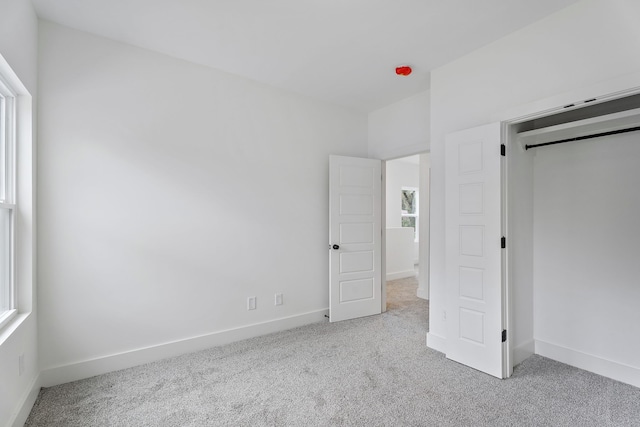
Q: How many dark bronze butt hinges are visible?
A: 3